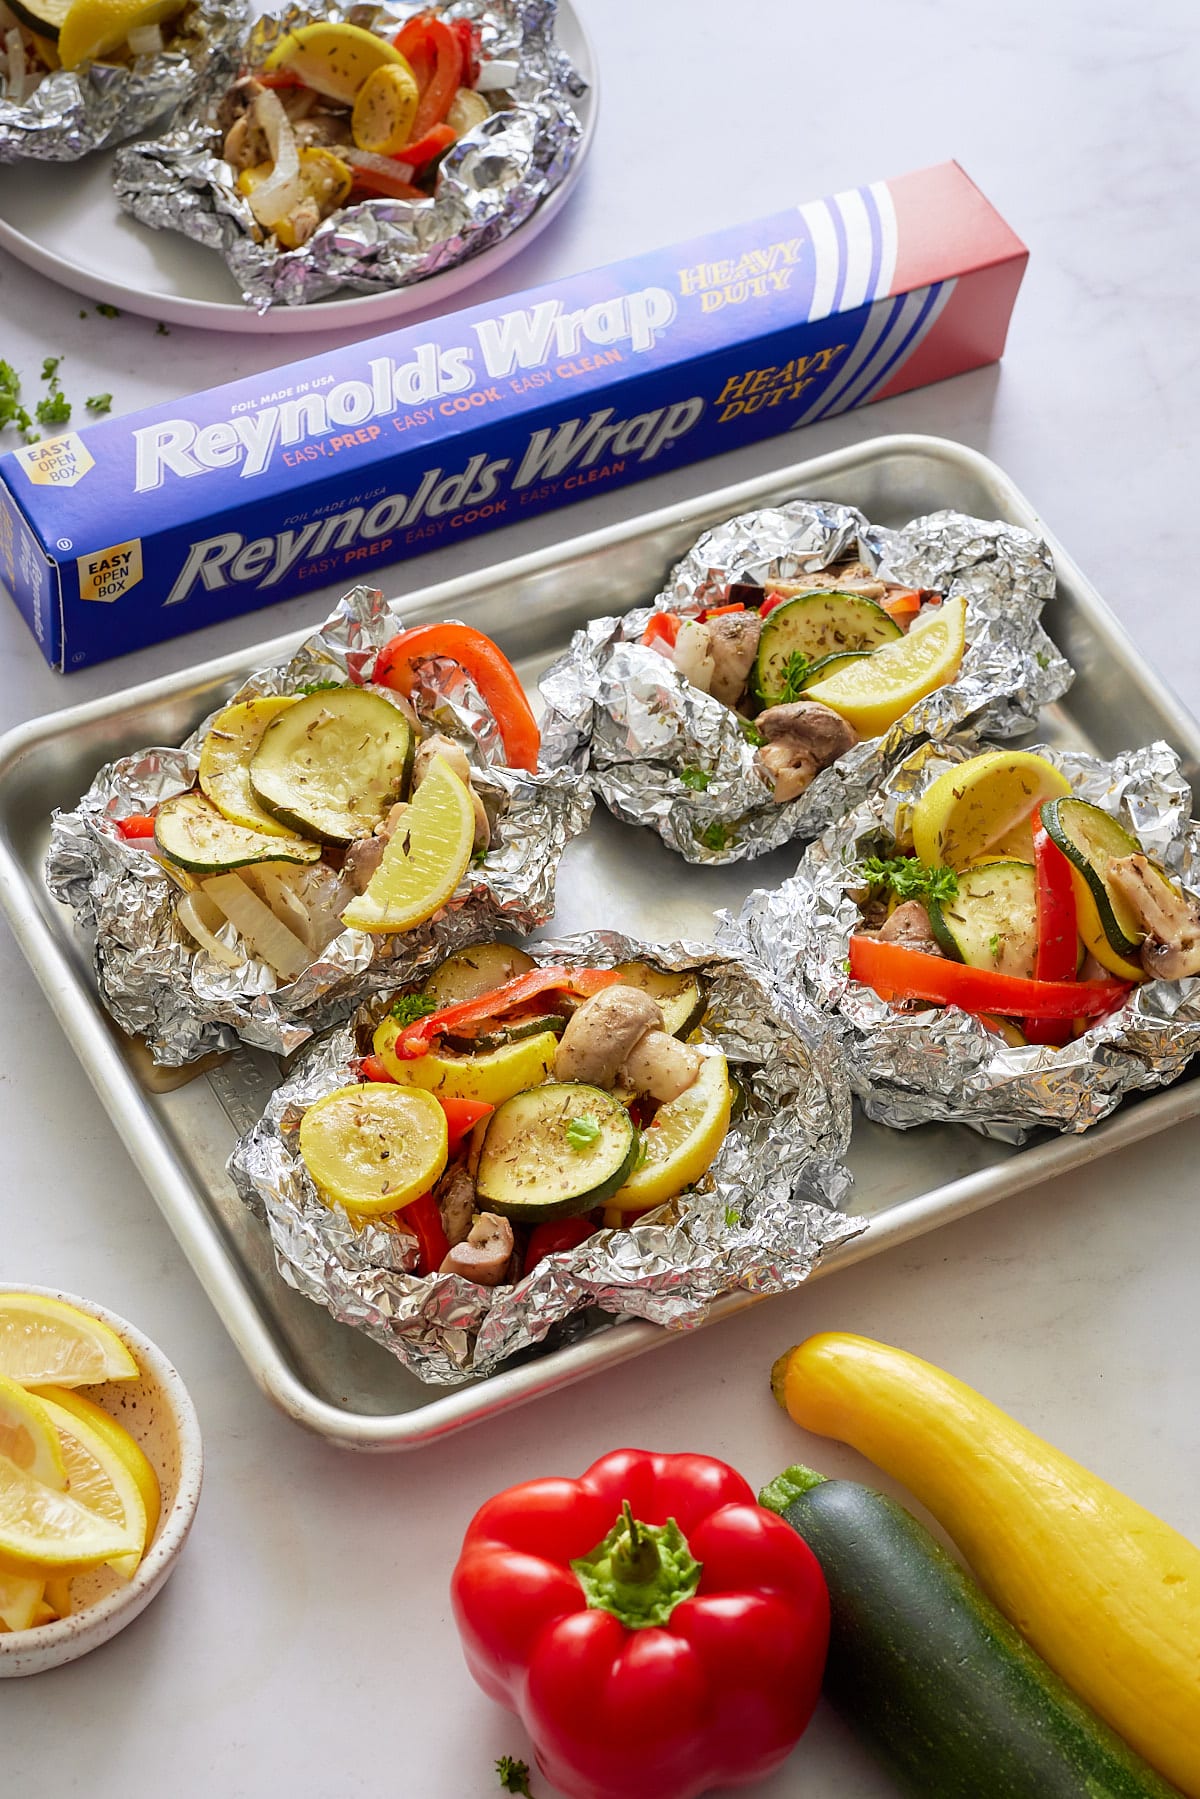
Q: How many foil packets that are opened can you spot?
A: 6